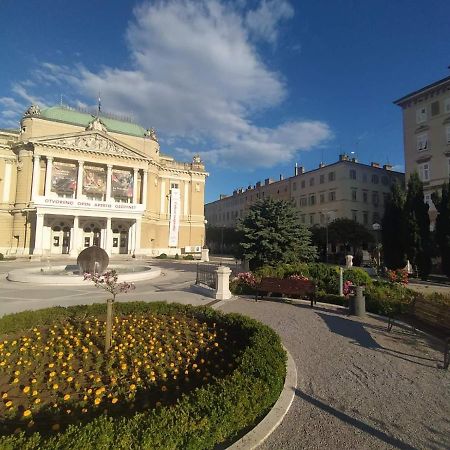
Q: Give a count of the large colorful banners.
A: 3